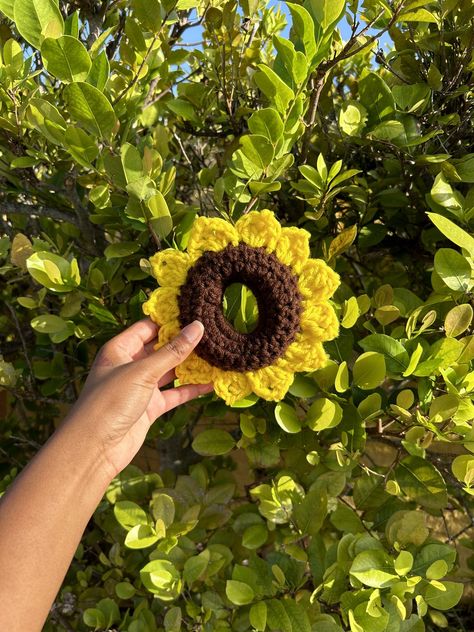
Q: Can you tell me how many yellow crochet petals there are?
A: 12